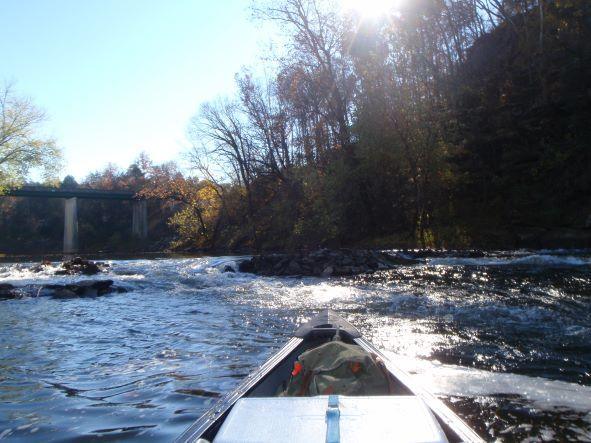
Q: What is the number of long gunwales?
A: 2